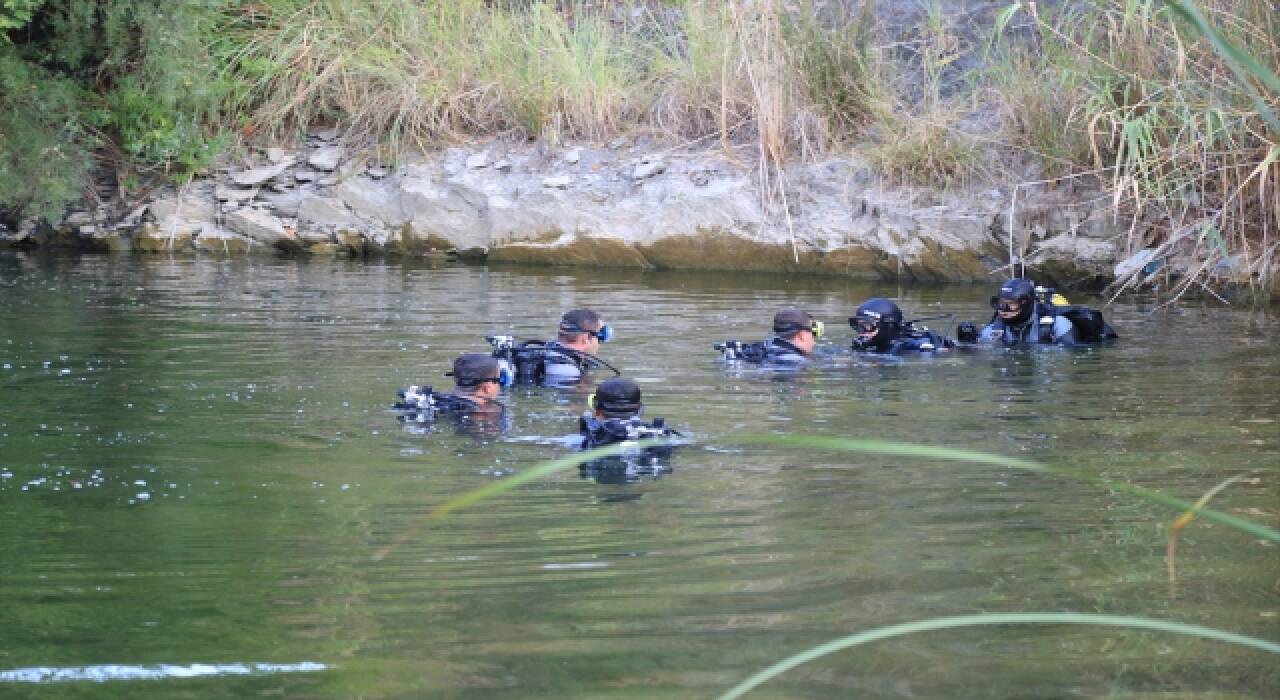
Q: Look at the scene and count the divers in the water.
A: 6